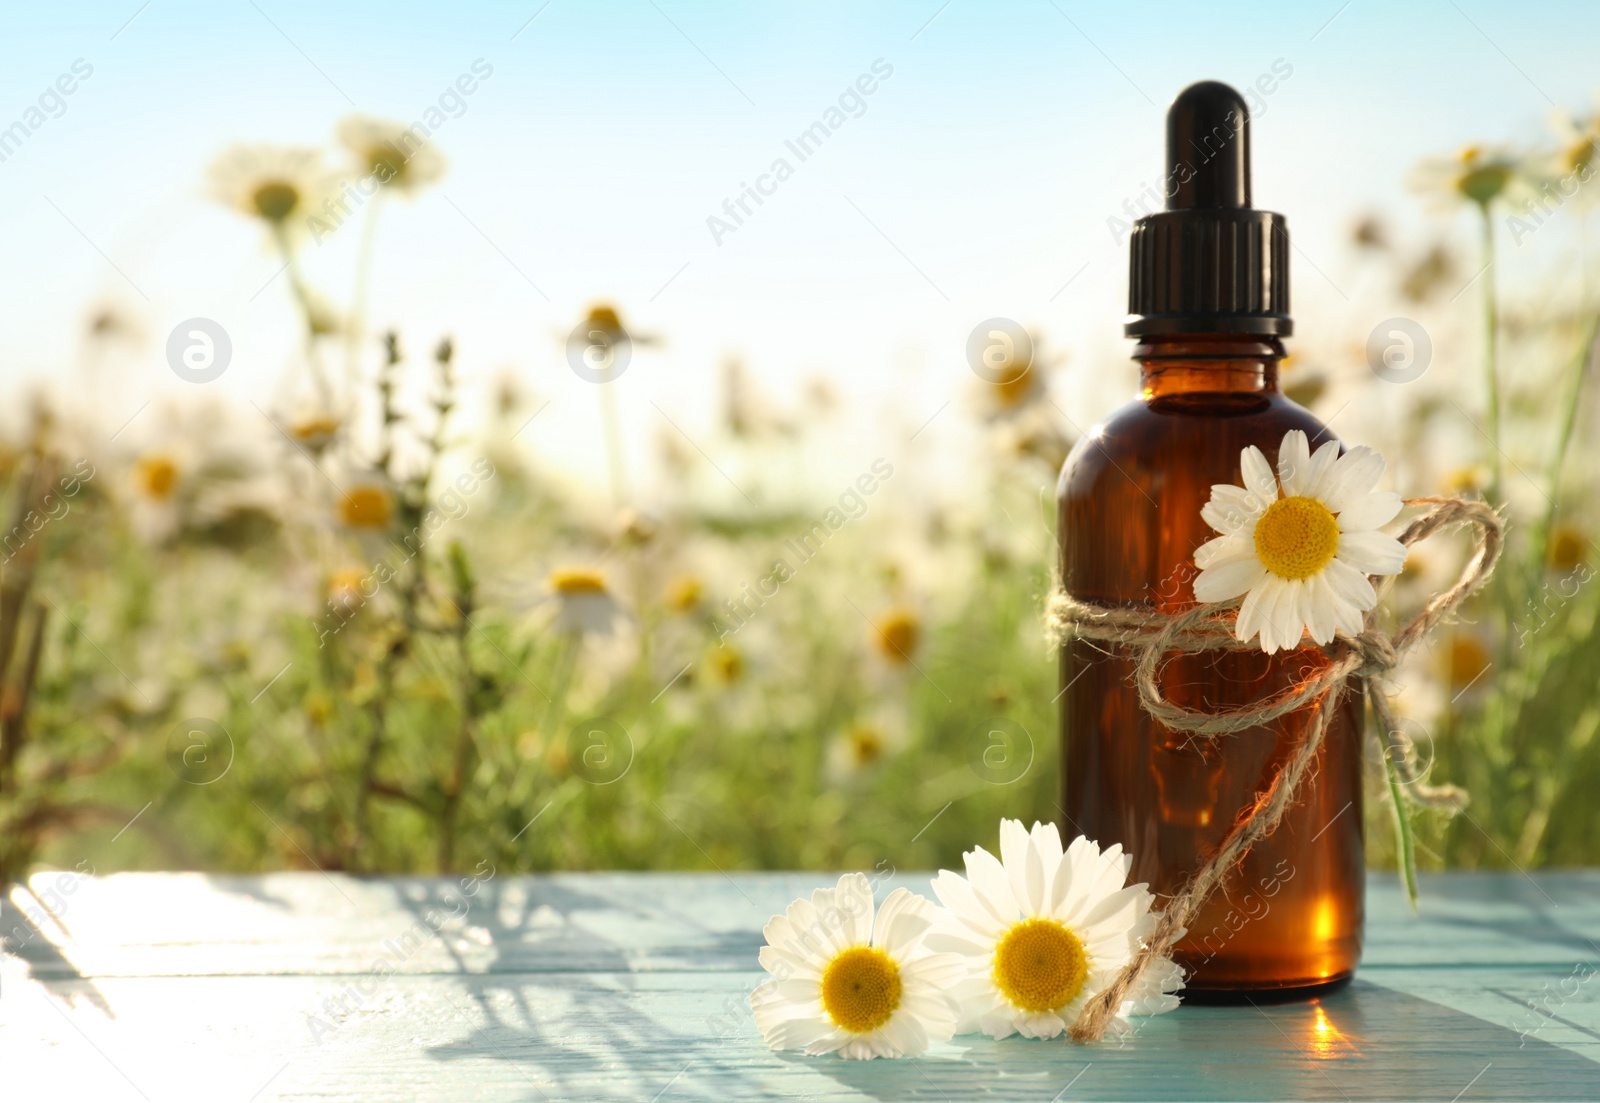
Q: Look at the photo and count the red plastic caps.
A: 0